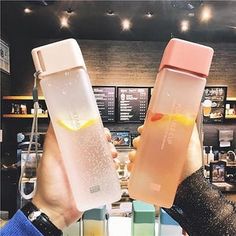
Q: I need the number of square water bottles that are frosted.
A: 2